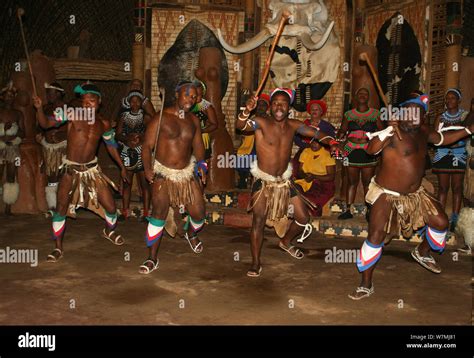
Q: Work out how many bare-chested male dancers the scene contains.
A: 4